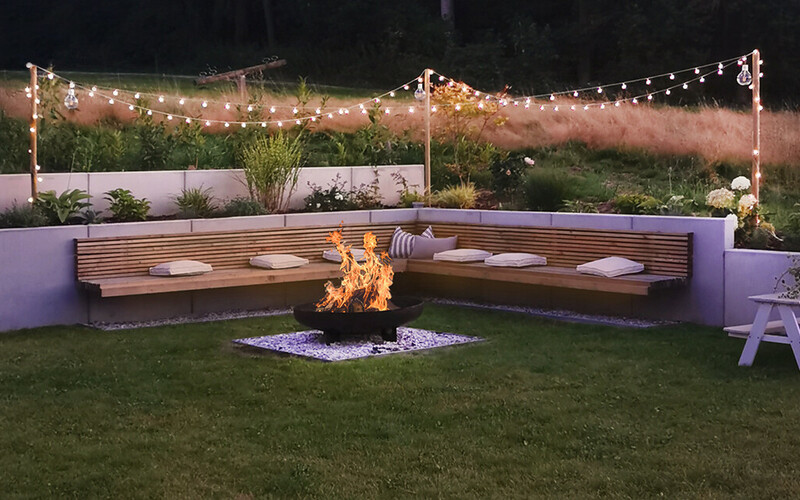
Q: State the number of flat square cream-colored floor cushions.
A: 6